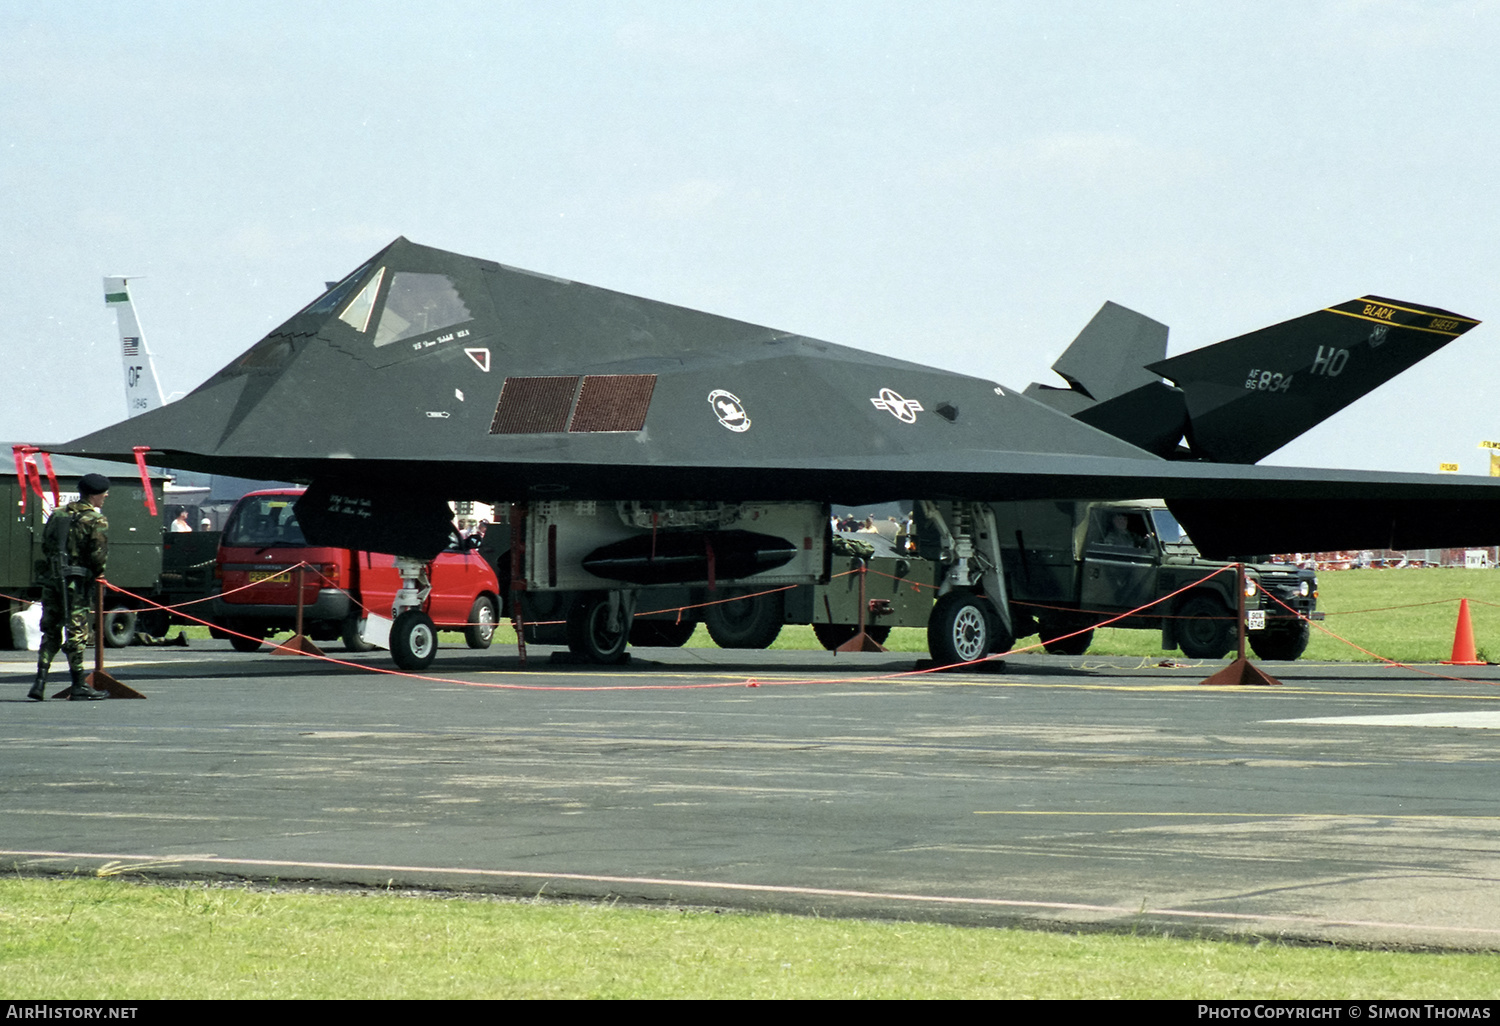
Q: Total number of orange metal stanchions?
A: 4